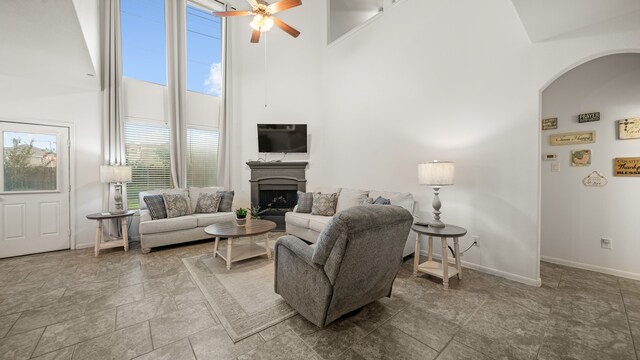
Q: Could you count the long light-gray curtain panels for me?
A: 3